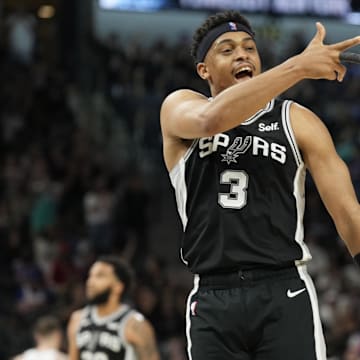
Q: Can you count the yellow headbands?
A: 0